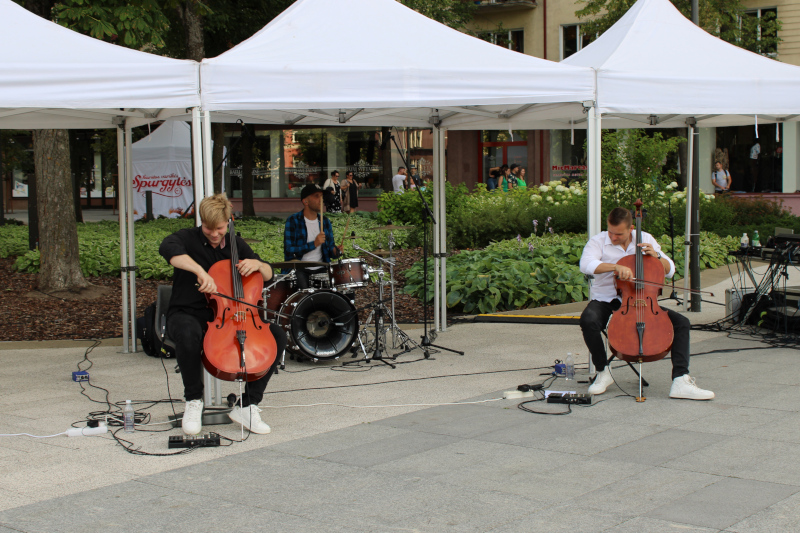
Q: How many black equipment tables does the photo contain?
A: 1